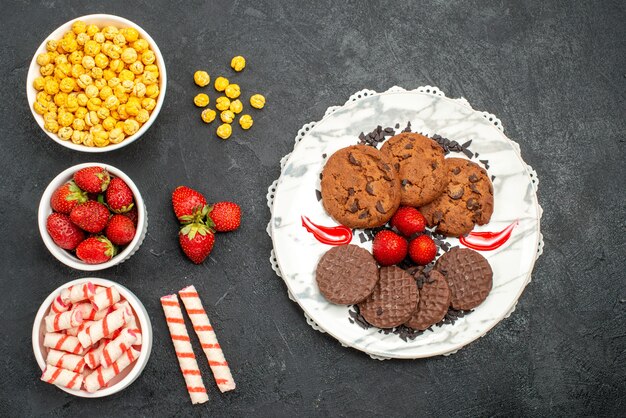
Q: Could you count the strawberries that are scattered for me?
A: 3